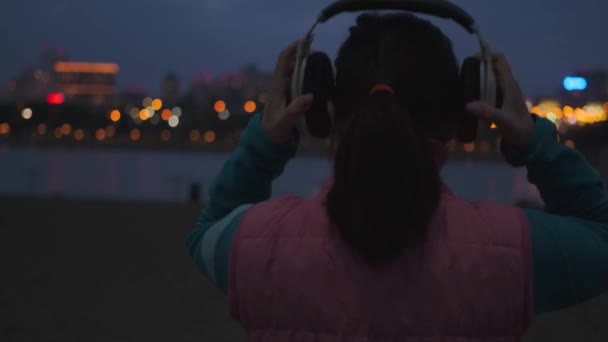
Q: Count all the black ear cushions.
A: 2